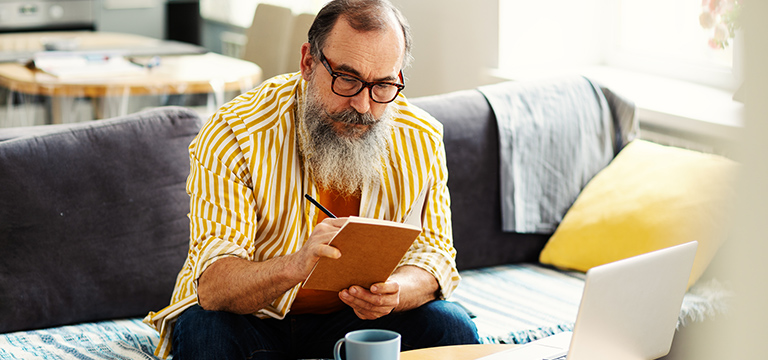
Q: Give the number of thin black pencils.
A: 1